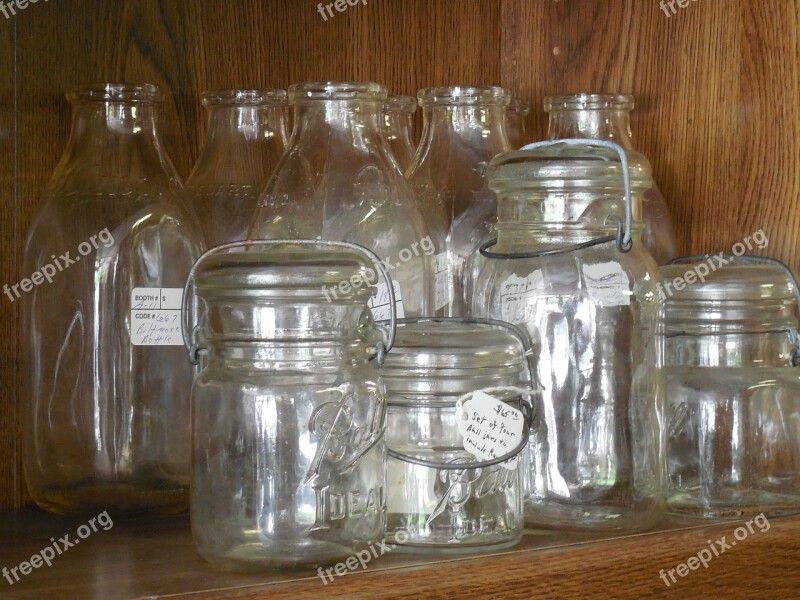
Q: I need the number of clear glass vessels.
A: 11